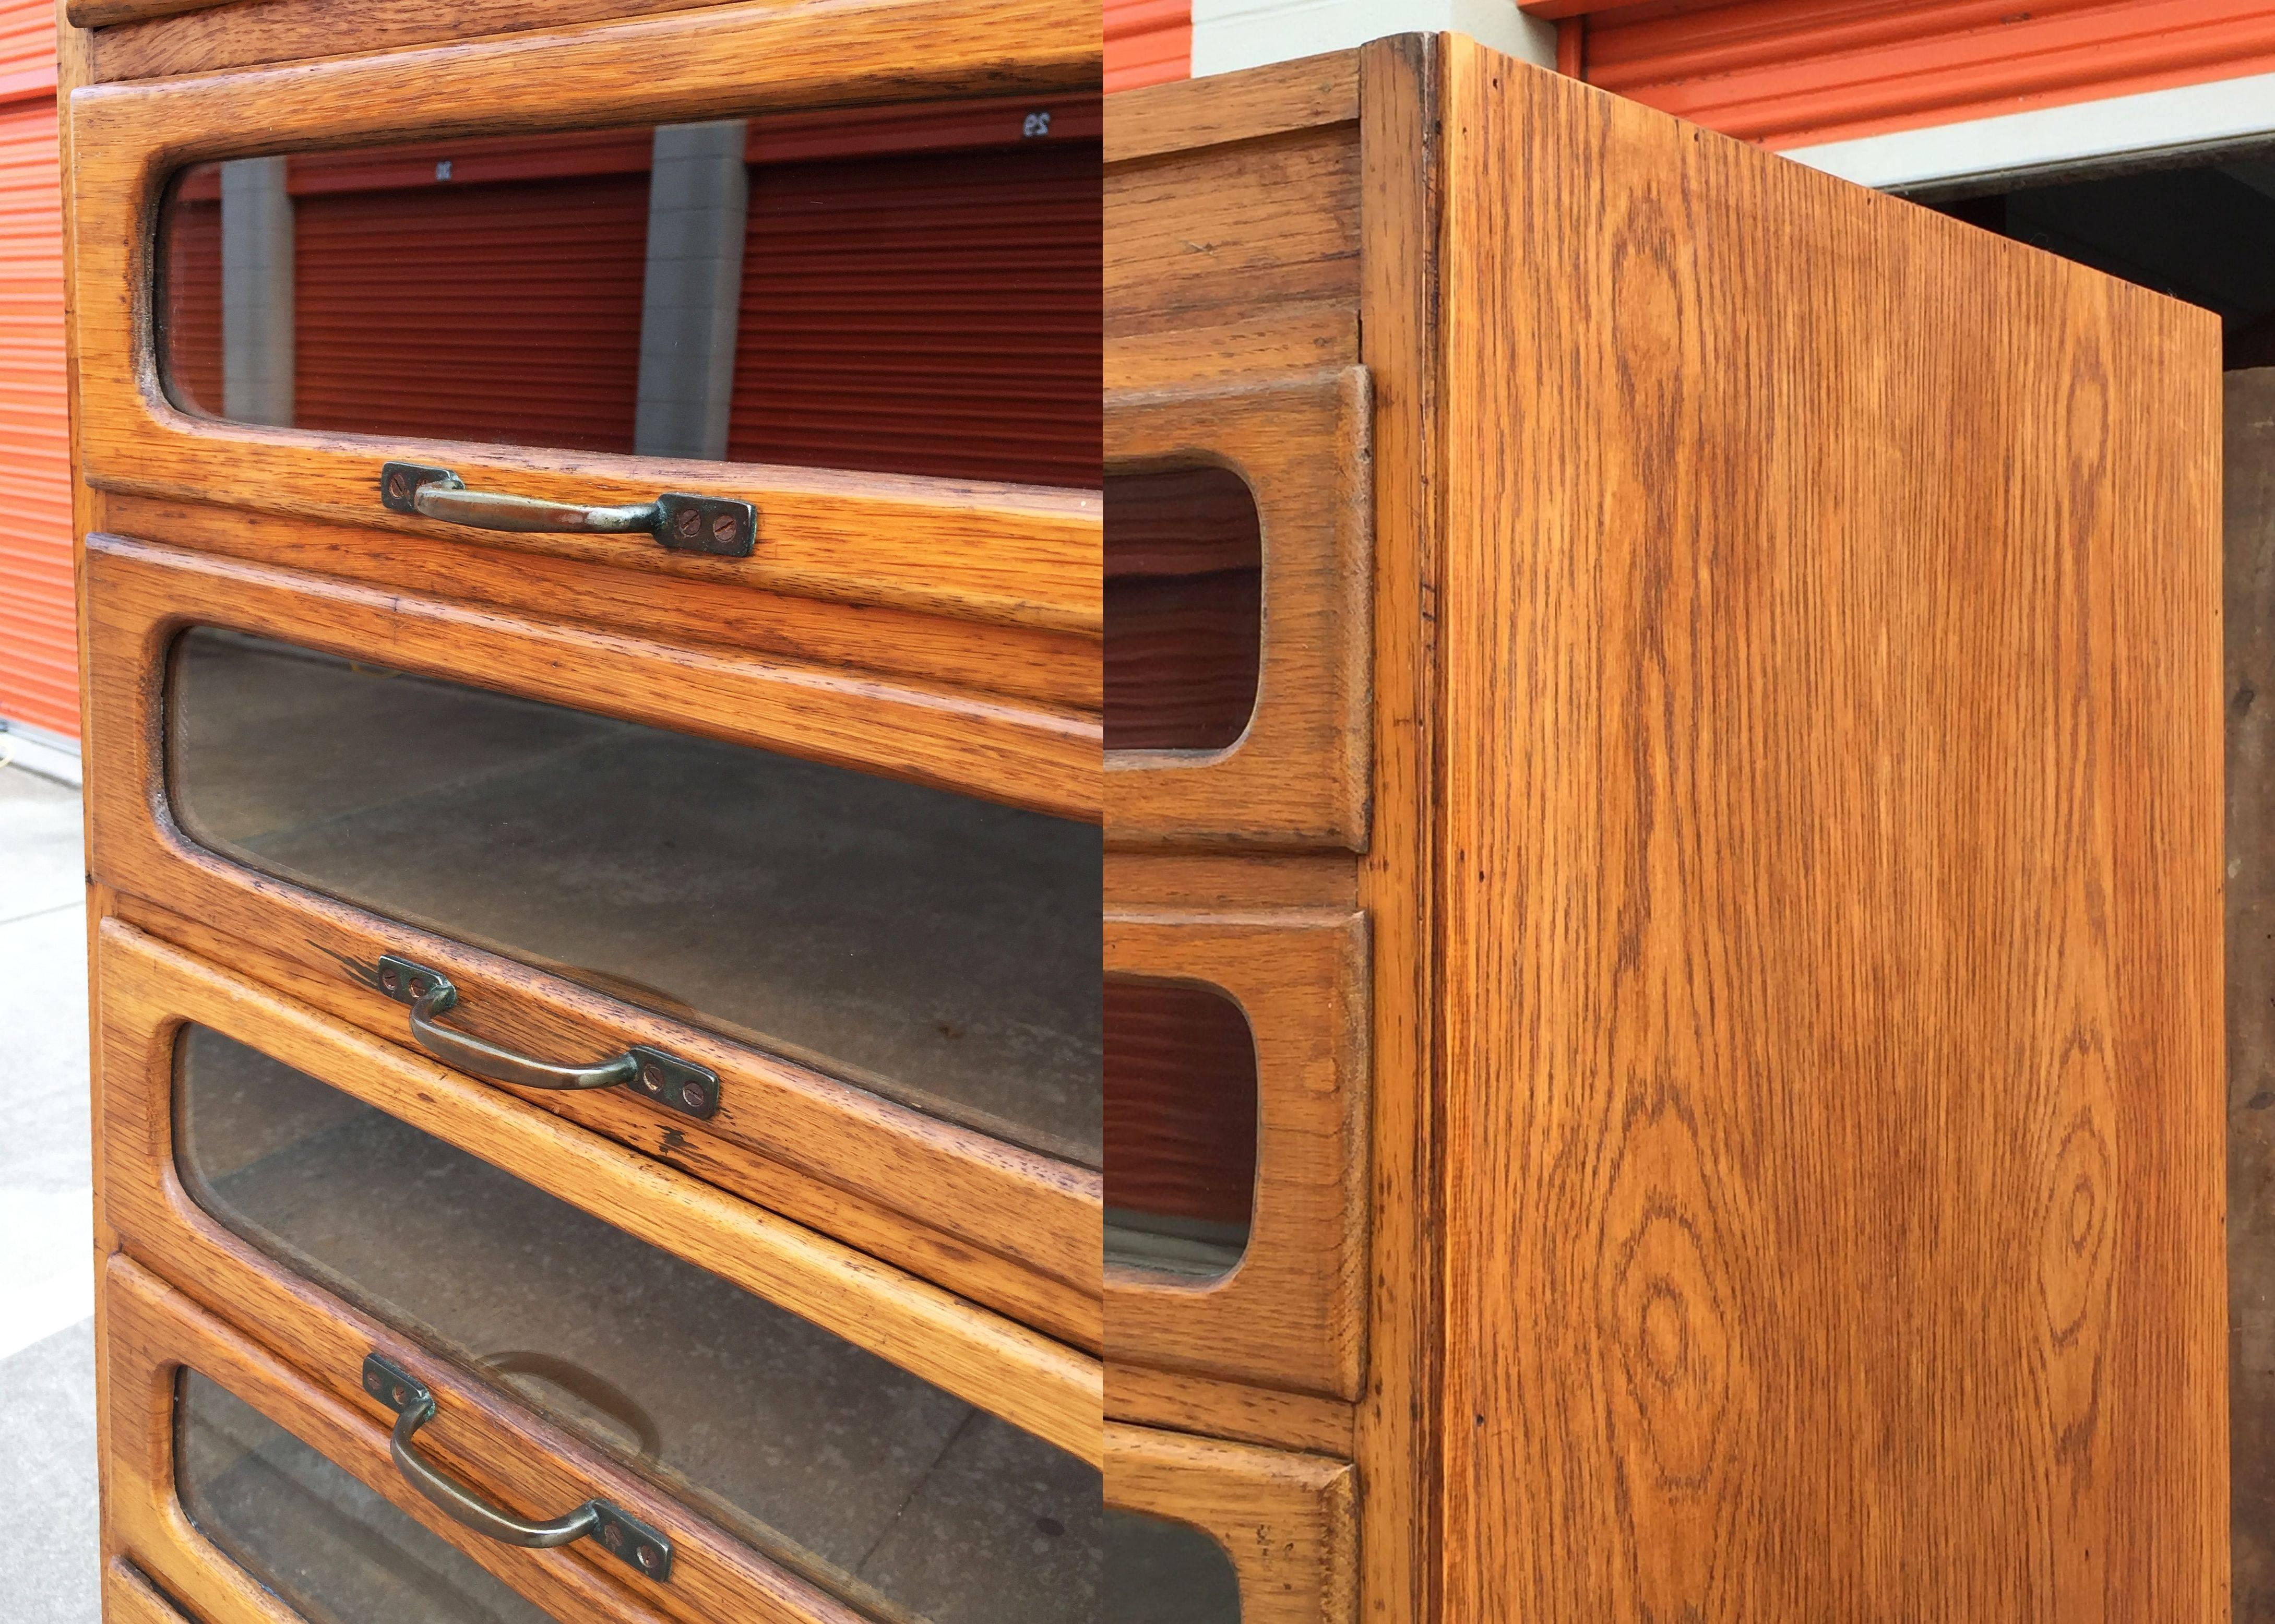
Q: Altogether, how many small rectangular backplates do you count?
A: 6